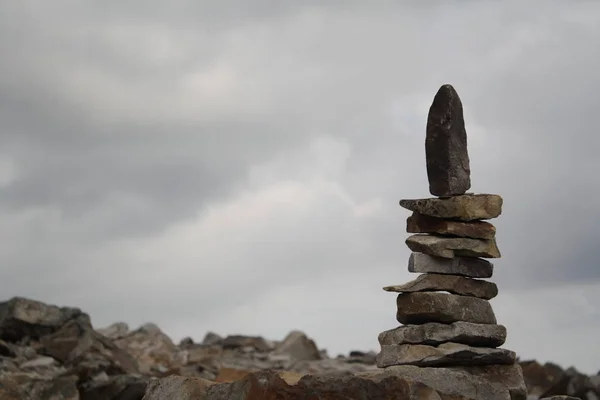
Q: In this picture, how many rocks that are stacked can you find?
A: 9